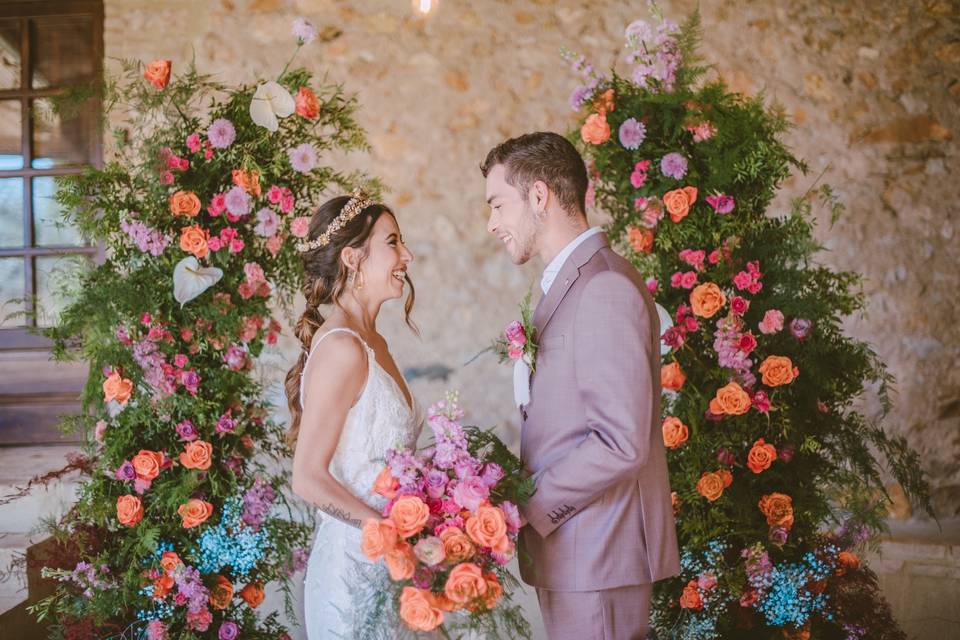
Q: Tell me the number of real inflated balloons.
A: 0